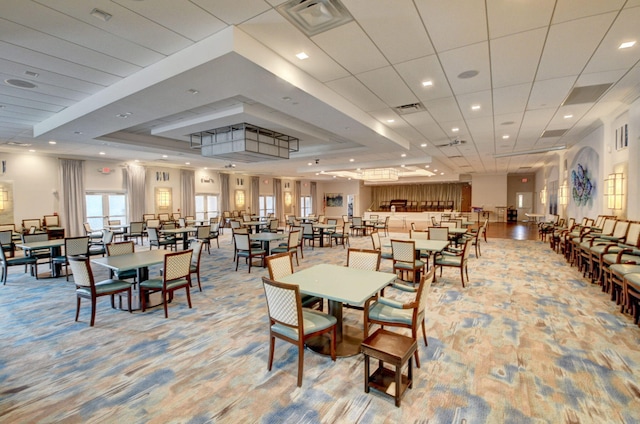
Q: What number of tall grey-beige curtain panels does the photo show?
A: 8